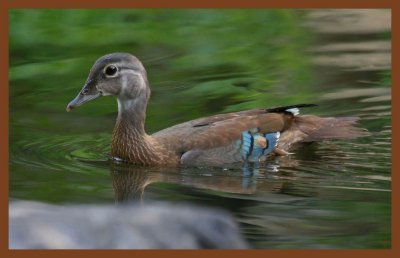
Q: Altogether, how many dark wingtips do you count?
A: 1